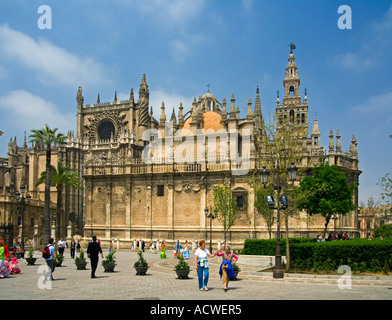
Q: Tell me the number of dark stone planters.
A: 7